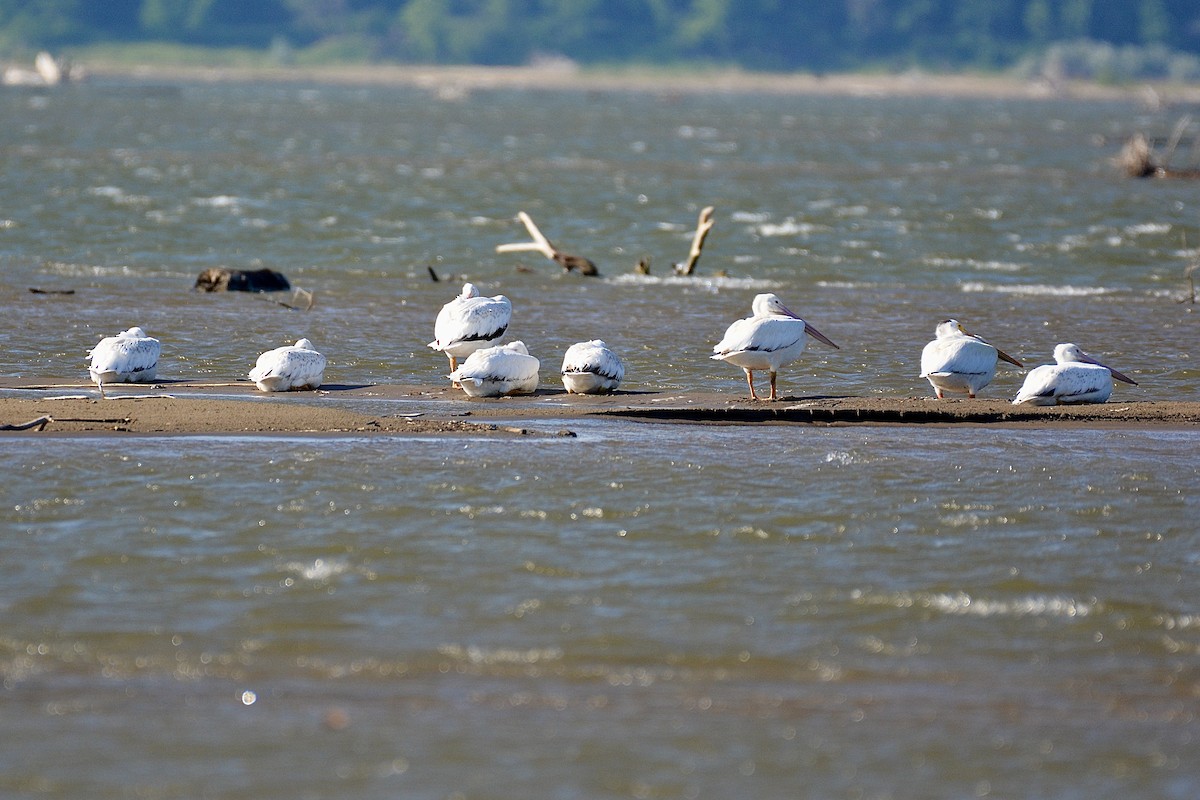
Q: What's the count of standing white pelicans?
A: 3